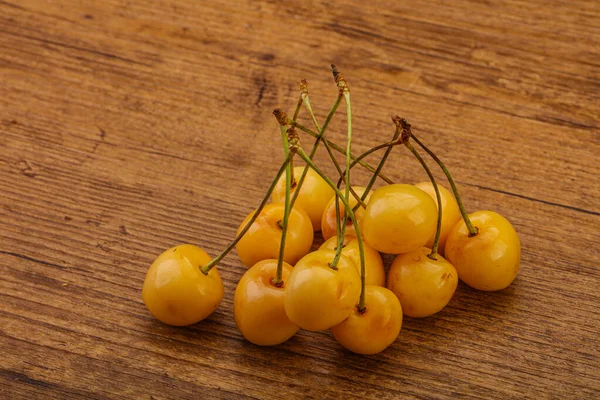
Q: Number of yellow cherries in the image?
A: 12